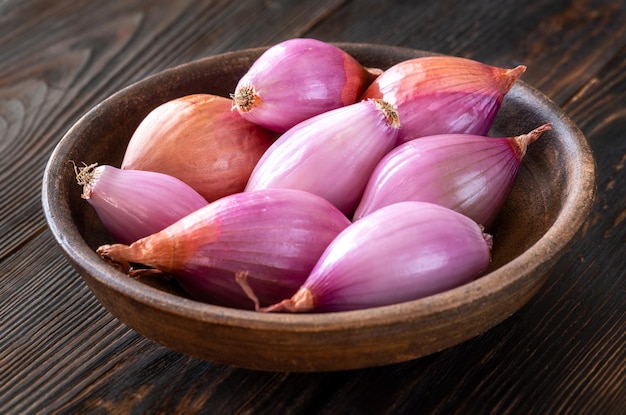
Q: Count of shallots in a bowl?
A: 8